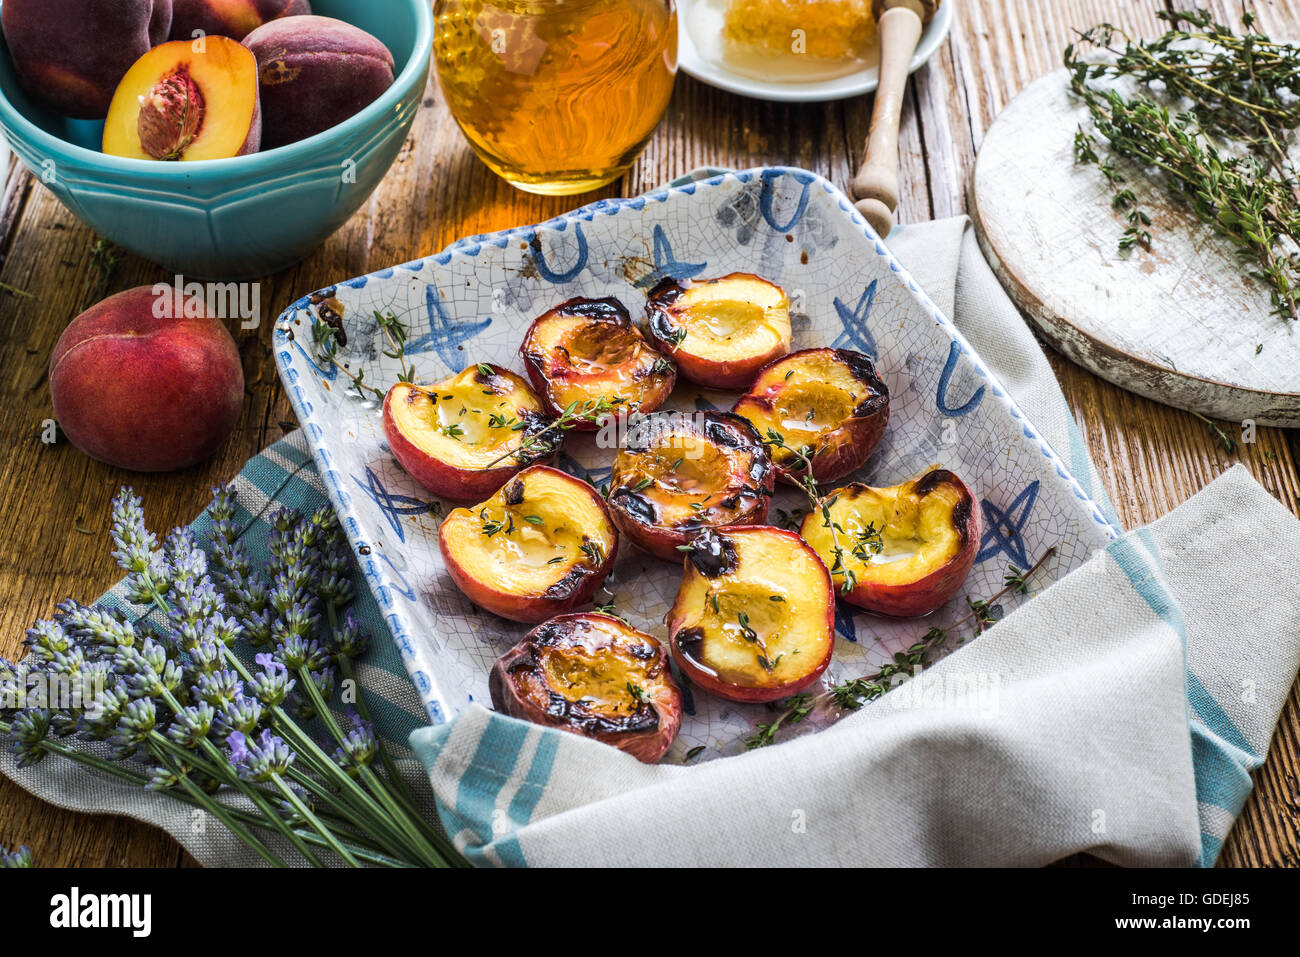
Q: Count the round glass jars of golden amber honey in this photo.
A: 1